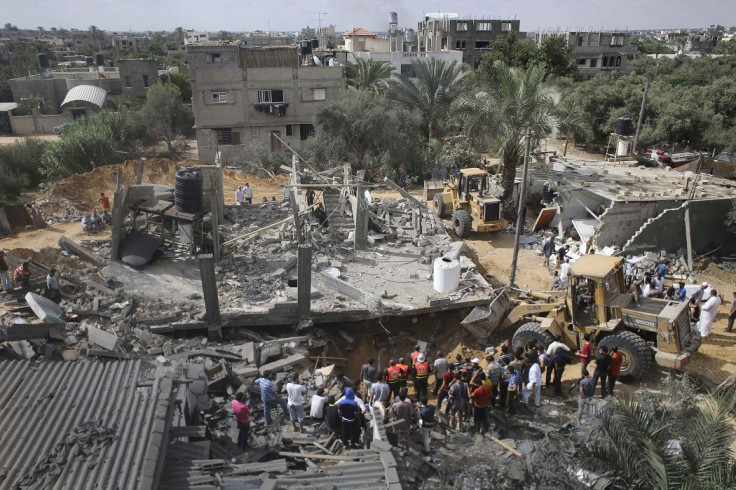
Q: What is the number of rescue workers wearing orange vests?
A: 4